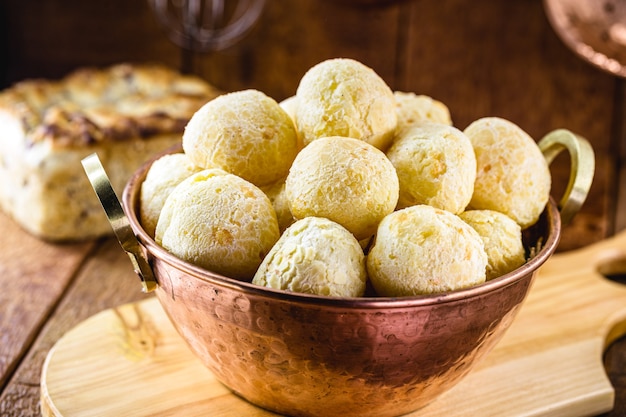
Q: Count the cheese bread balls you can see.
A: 13